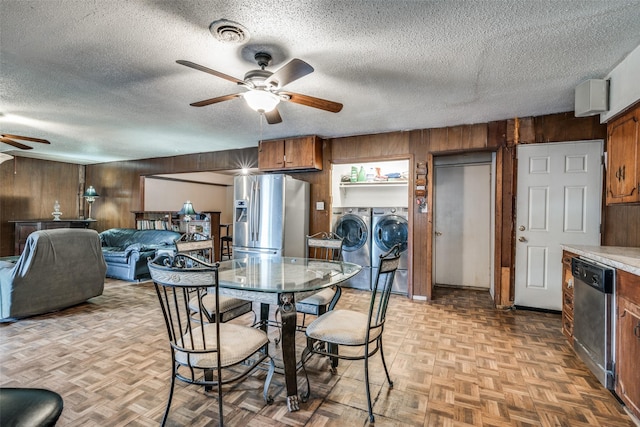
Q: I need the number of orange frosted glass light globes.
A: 0